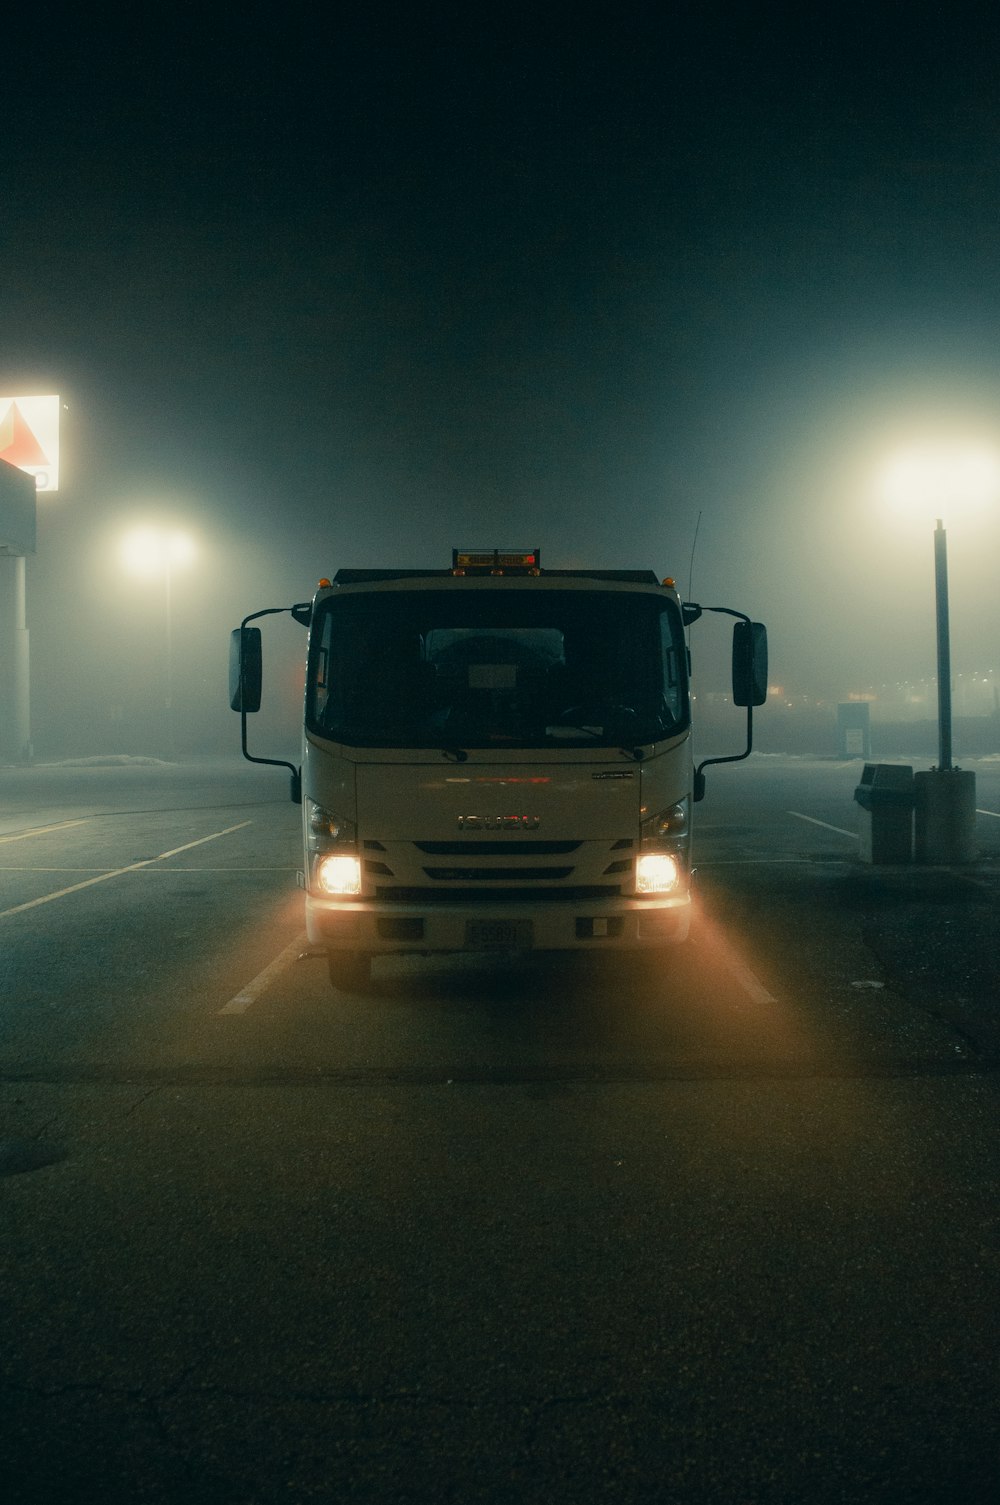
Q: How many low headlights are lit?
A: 2